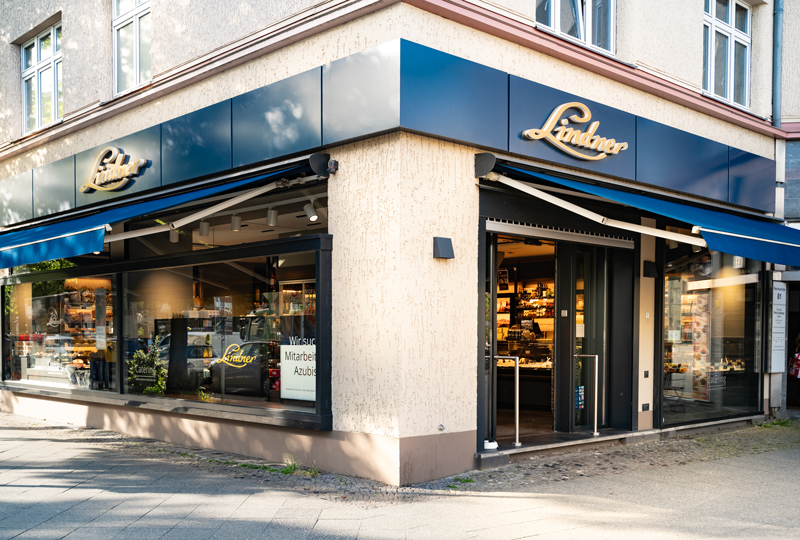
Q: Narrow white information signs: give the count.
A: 1